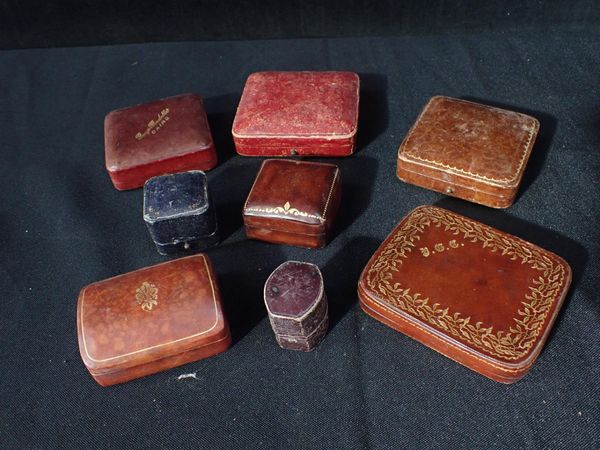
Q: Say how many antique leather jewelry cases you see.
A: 8